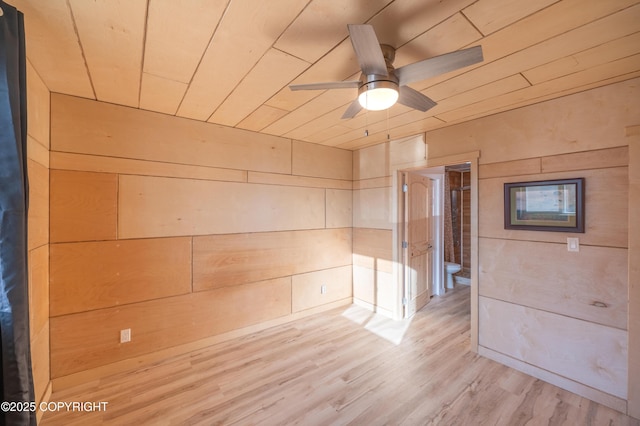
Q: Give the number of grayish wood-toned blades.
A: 5